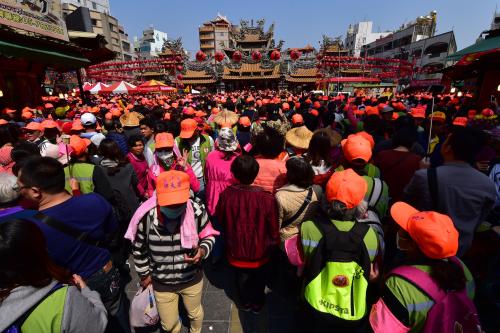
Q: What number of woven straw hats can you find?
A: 3